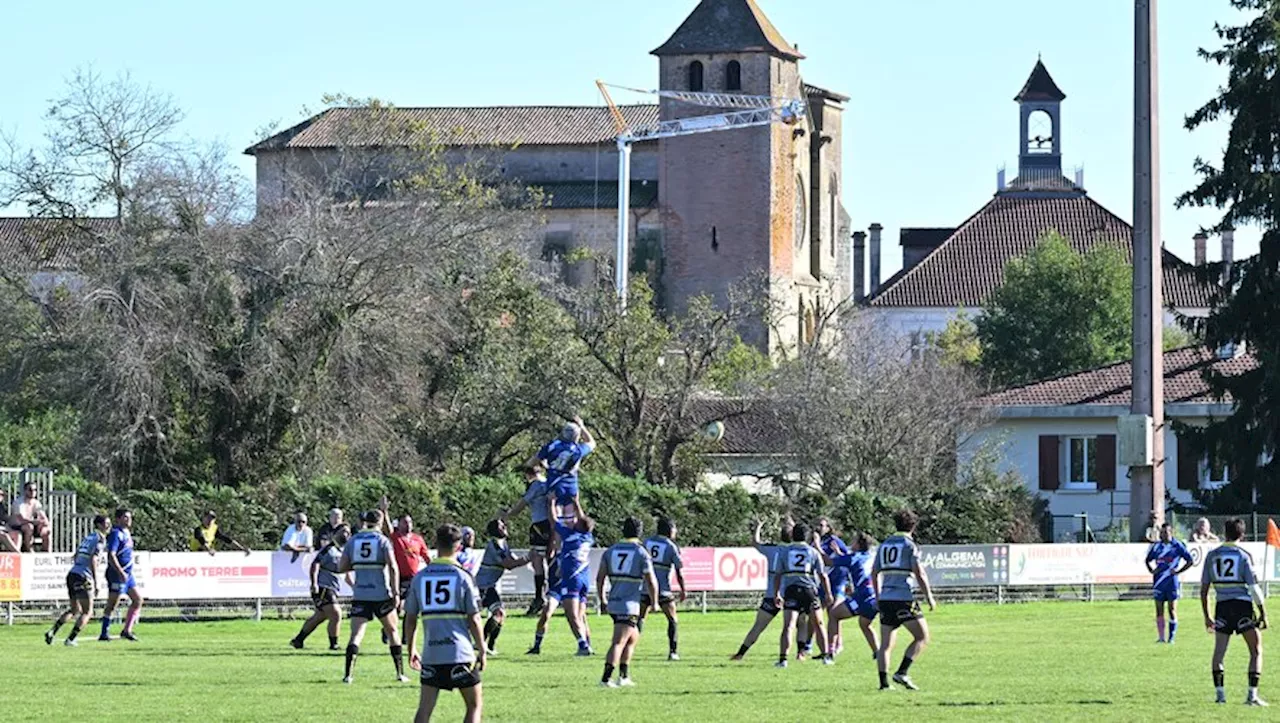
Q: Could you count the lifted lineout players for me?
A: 2